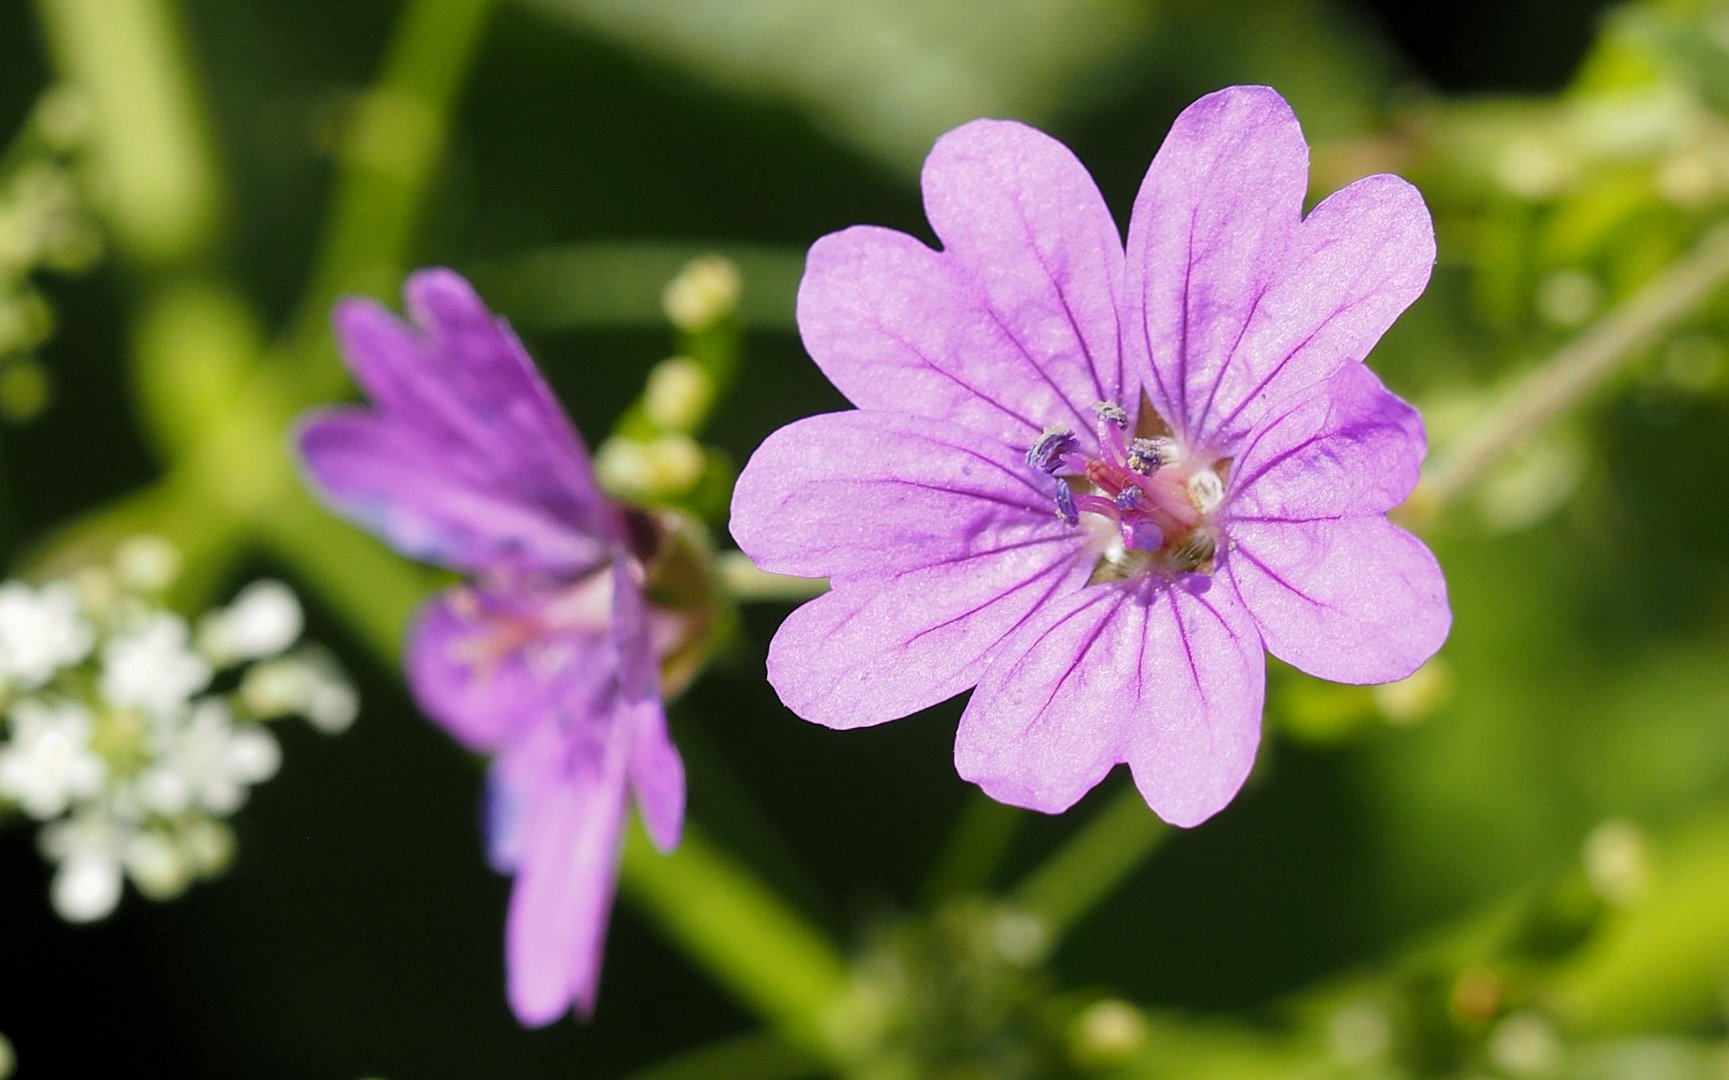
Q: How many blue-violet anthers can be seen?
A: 5